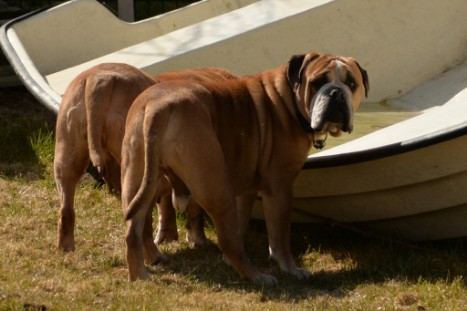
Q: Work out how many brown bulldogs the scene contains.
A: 2